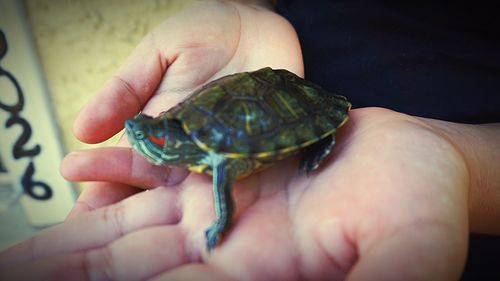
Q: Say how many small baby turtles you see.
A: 1